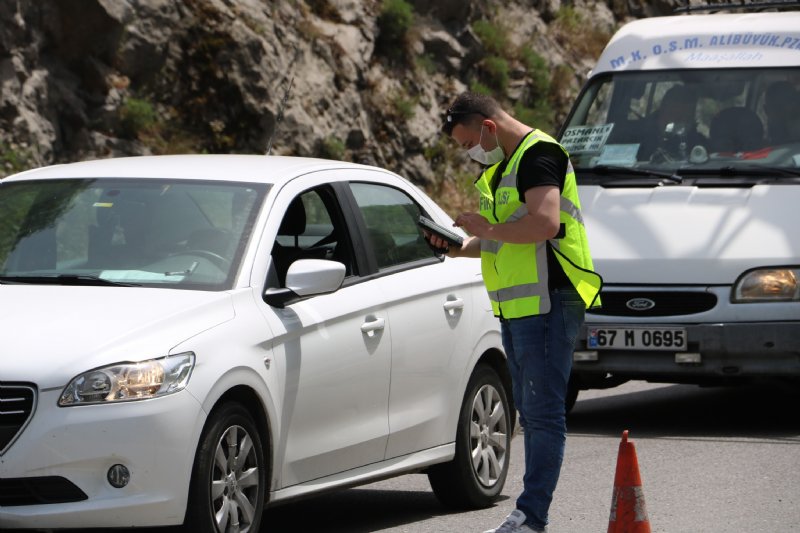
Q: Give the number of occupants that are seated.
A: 2